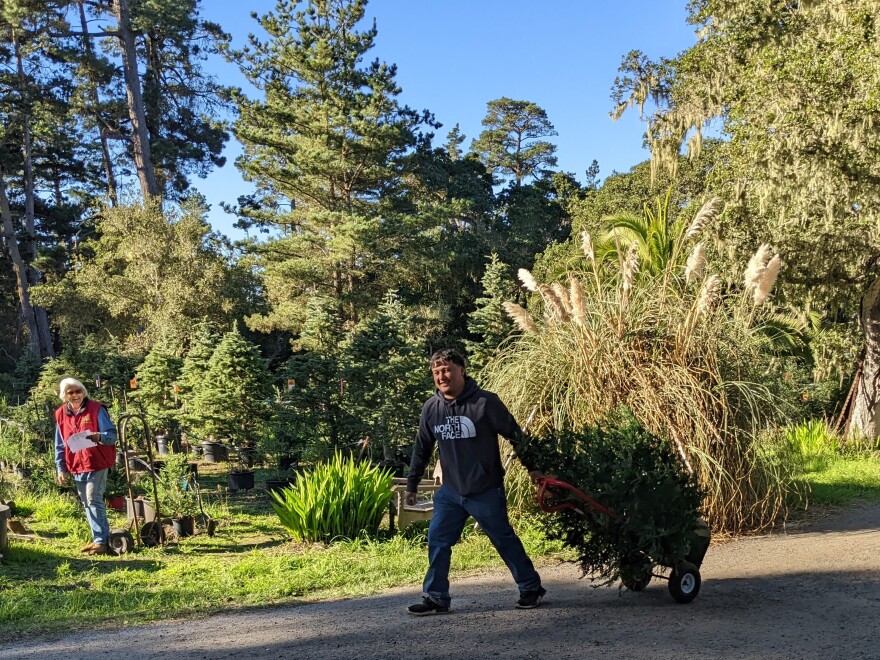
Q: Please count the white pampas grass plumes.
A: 12